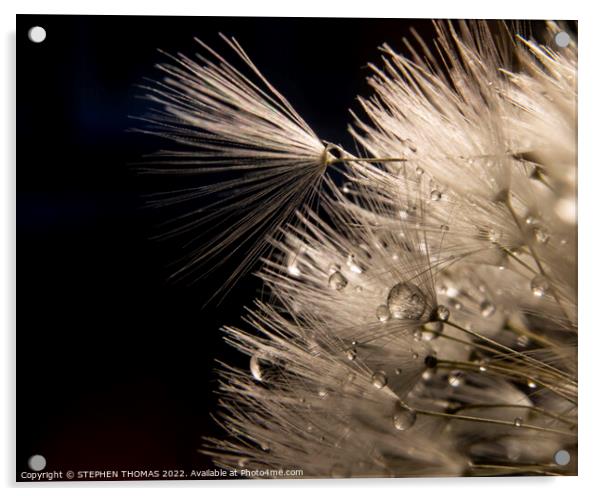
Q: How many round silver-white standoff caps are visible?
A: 4